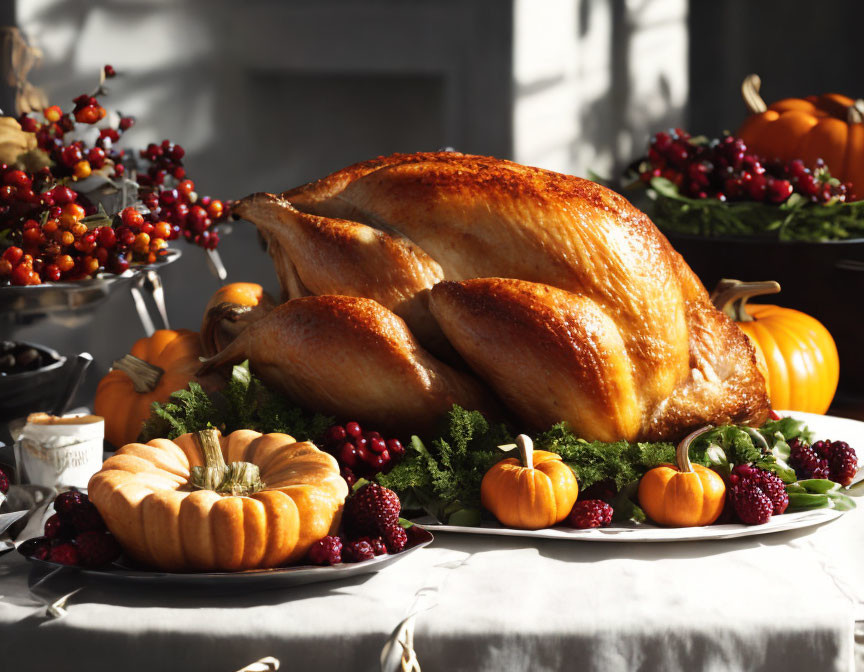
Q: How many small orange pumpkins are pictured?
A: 2